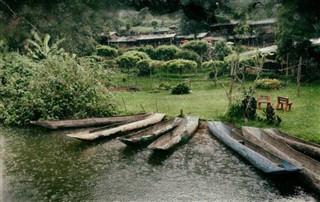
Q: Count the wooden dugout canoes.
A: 7